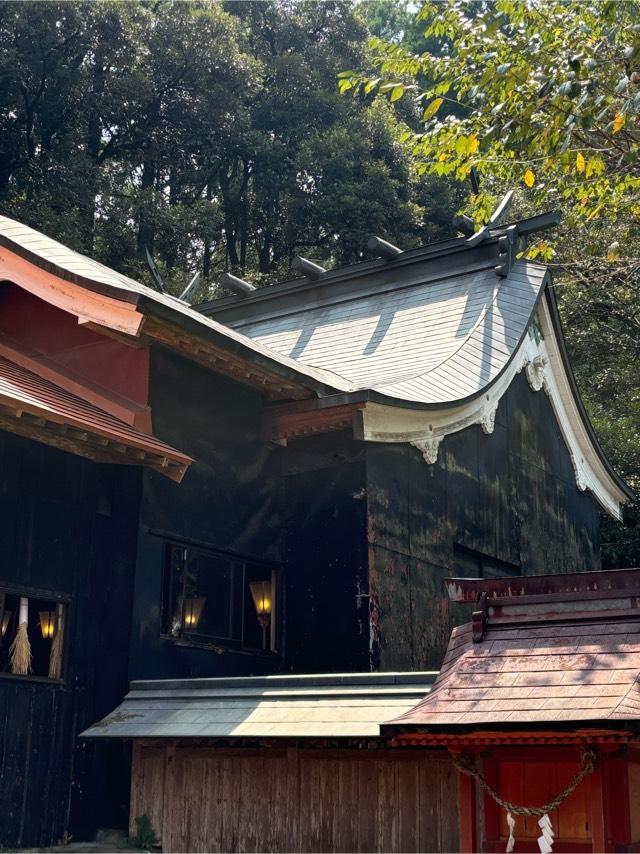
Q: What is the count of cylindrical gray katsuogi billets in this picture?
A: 4